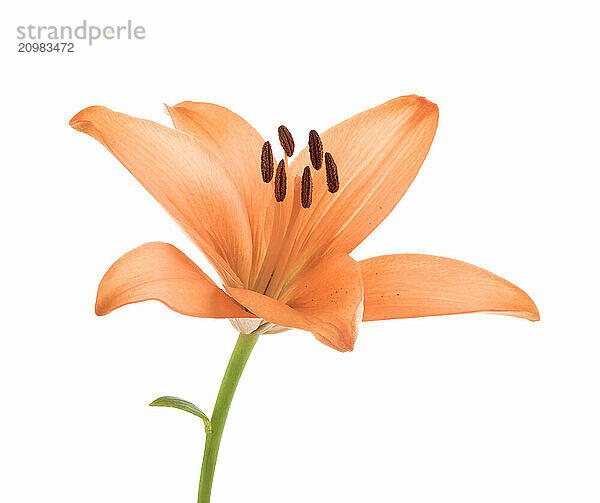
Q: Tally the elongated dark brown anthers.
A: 6